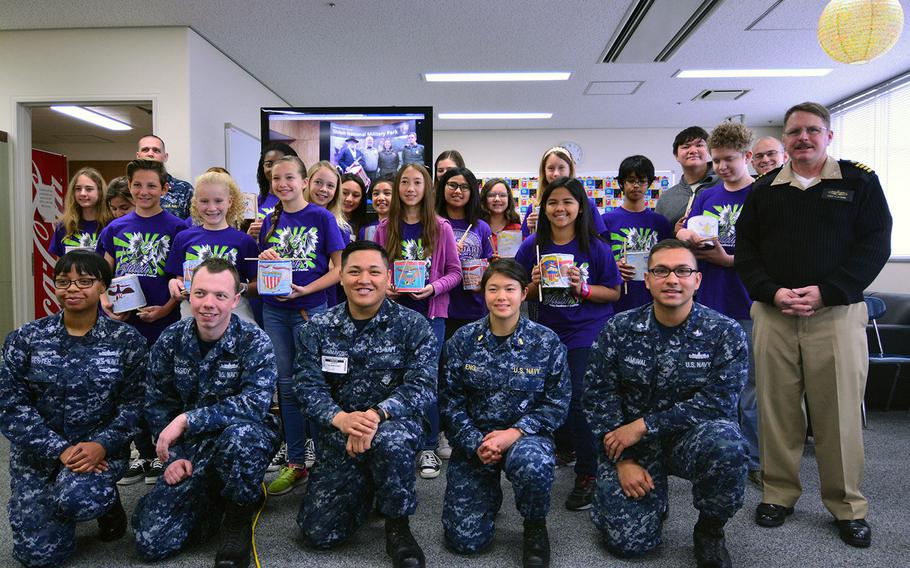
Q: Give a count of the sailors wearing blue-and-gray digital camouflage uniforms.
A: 6